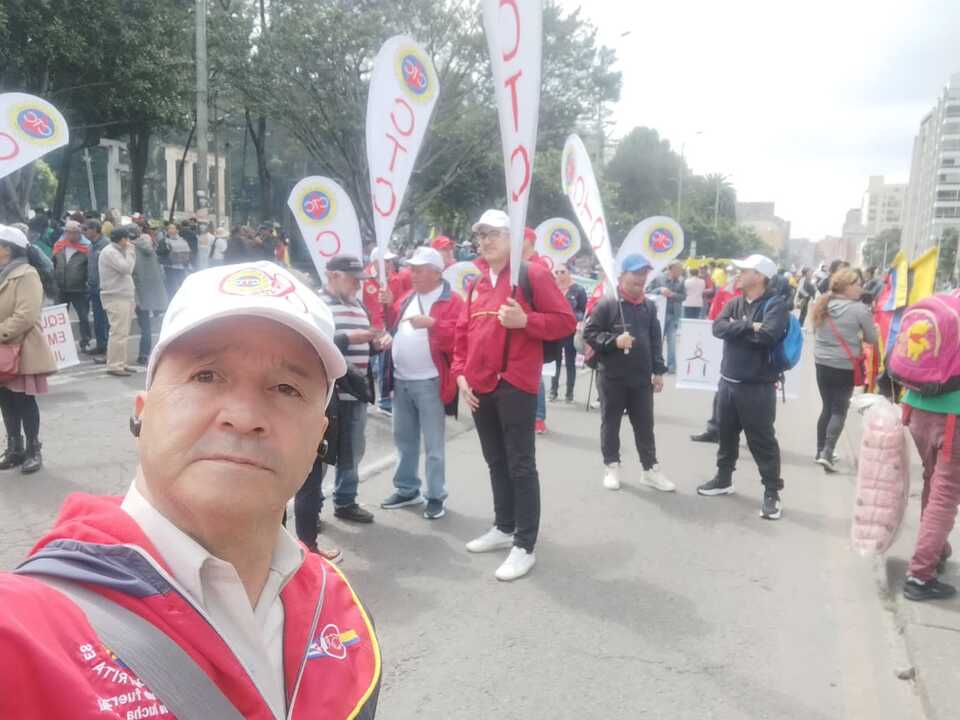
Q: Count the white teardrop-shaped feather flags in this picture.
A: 8